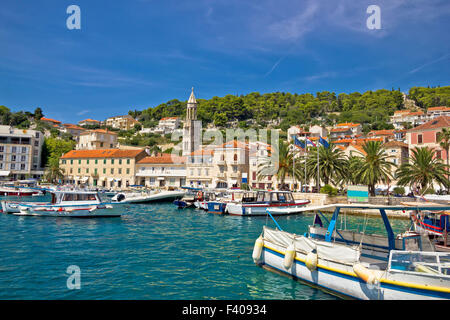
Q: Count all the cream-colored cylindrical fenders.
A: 4